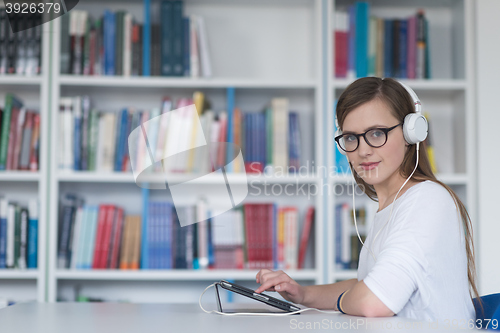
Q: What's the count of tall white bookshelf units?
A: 3